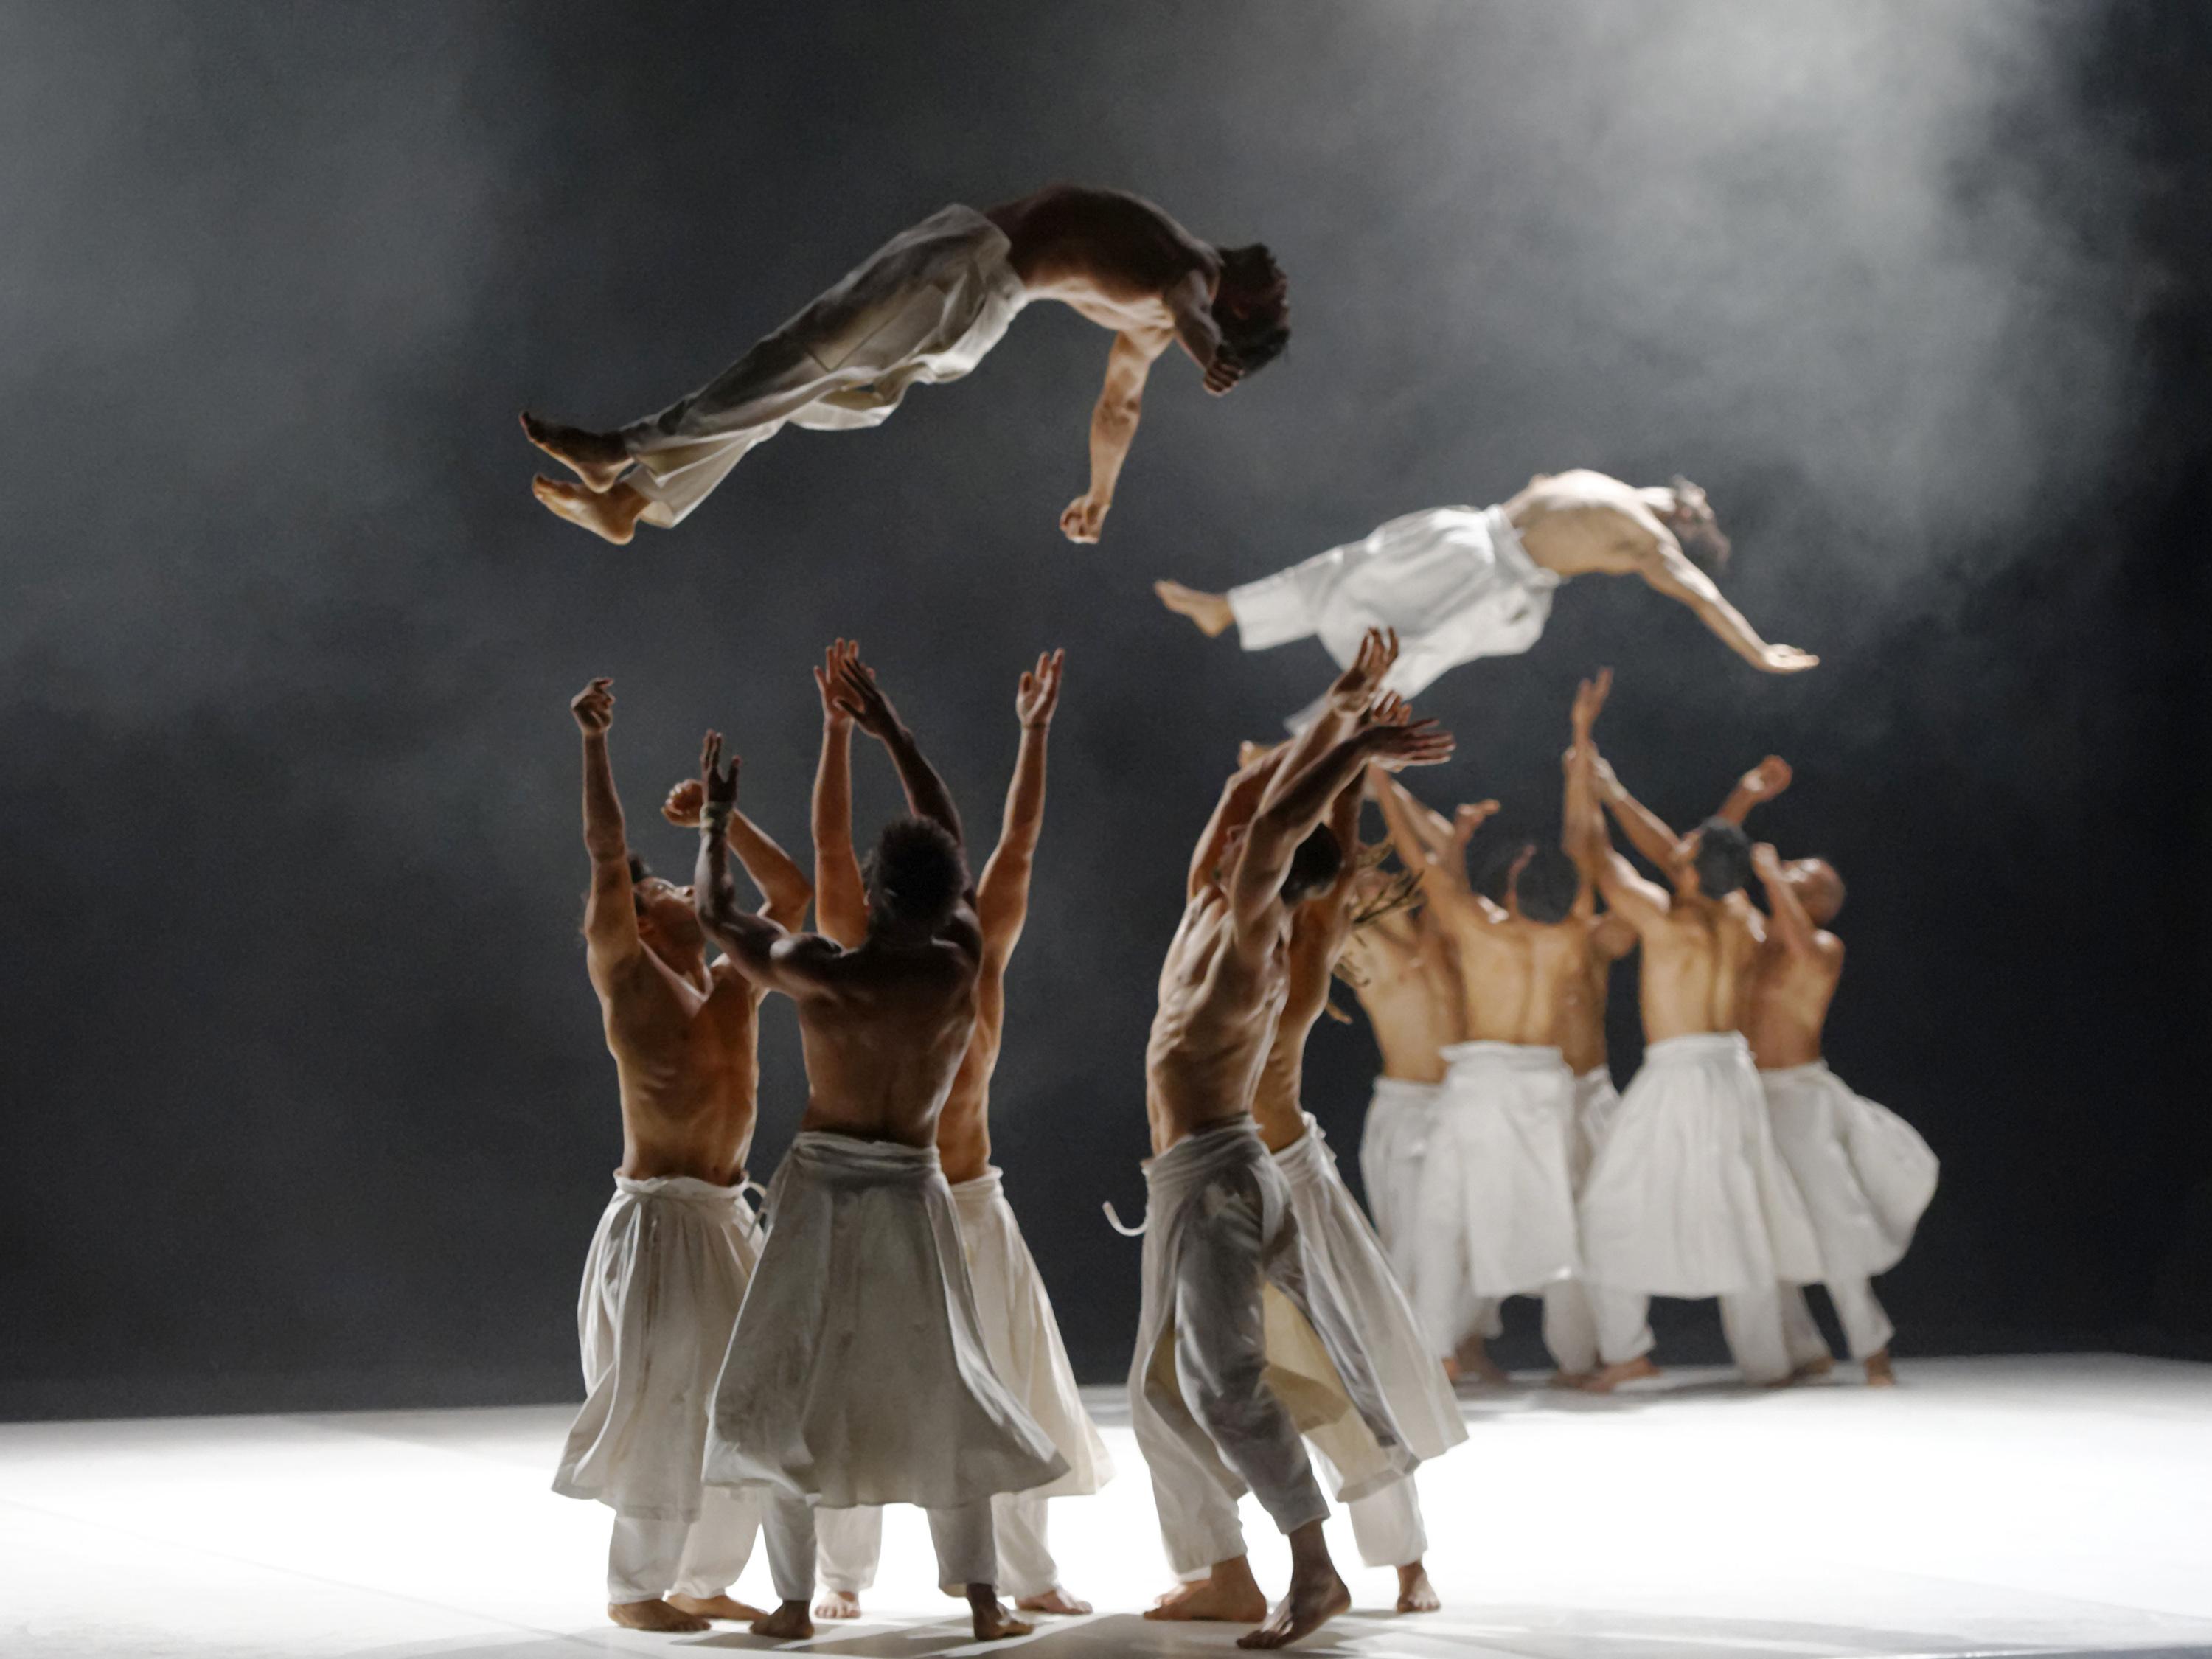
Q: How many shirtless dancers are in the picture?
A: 12